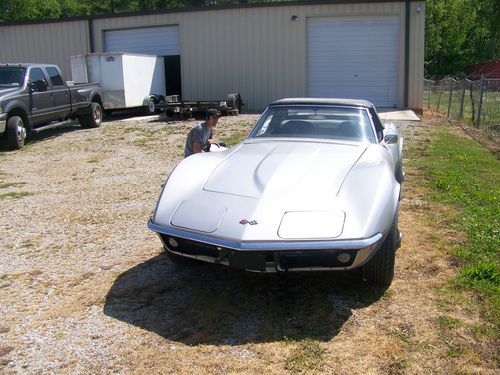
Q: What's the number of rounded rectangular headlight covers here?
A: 2